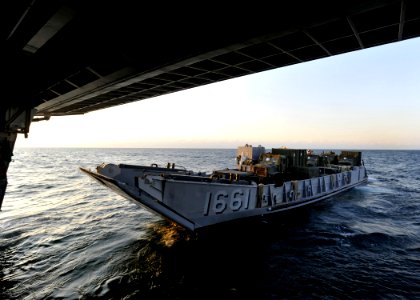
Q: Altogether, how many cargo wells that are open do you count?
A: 1